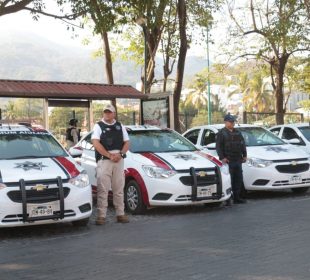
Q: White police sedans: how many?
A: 4